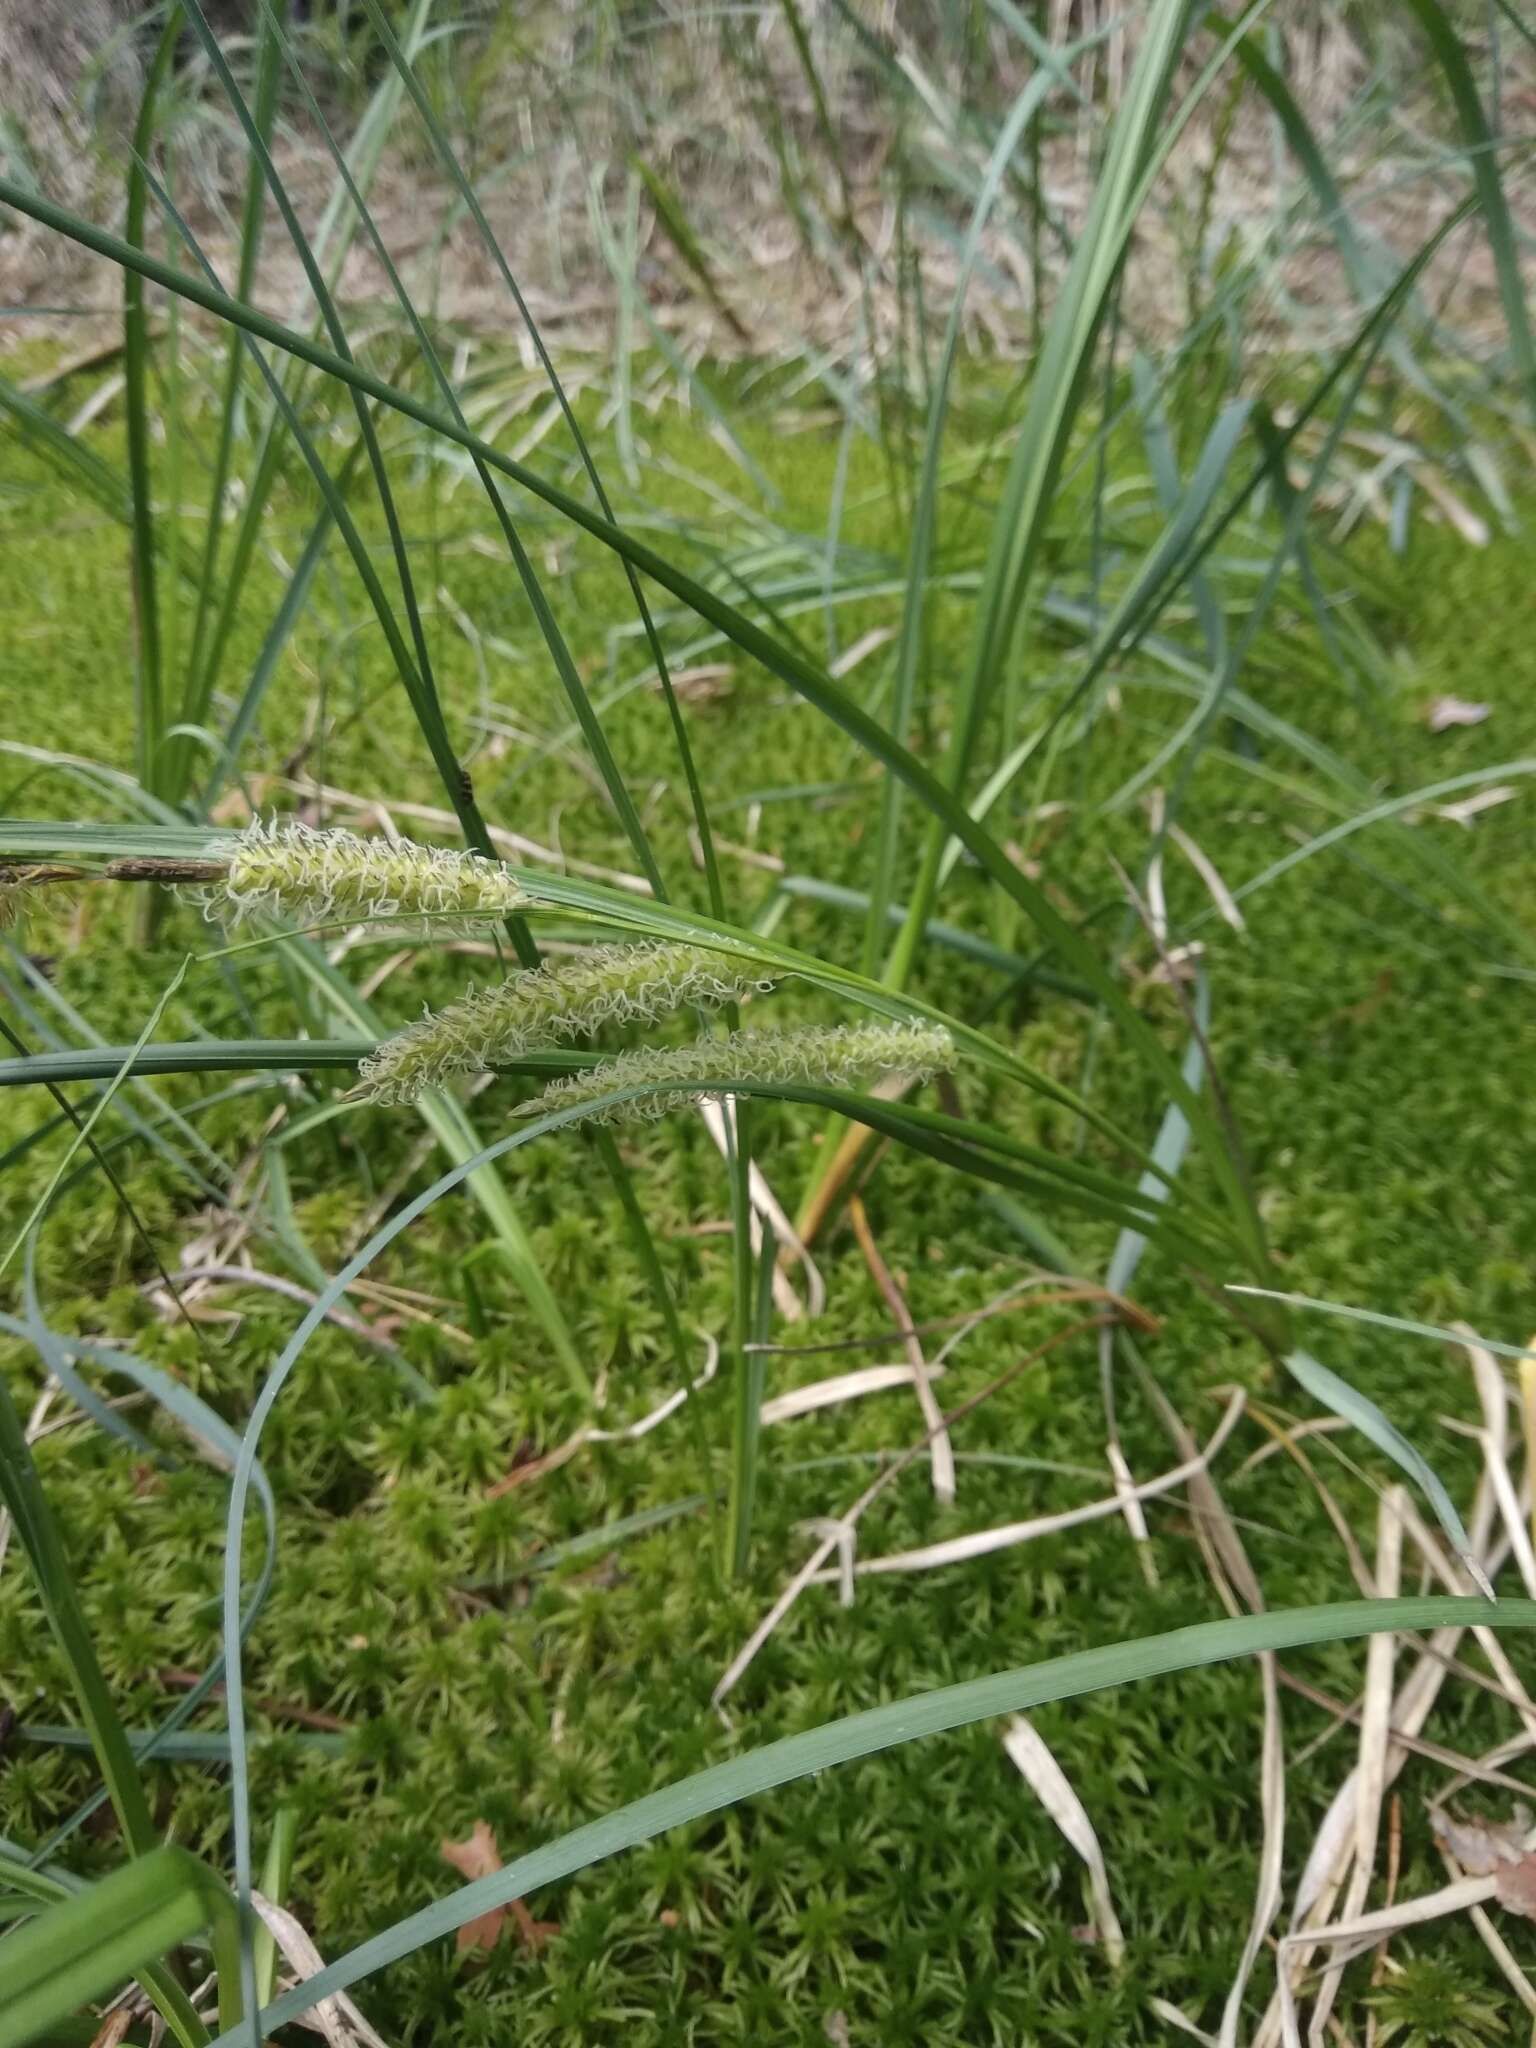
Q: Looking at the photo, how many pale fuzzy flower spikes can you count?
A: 3